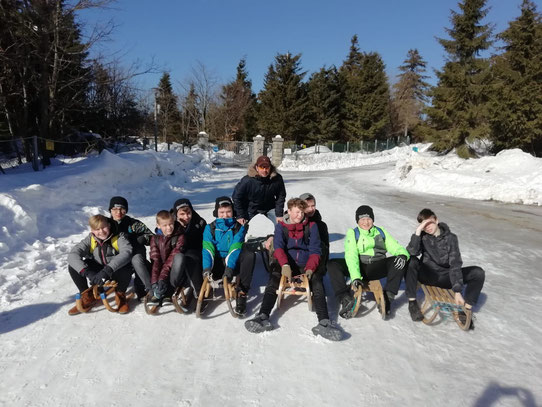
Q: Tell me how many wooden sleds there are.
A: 6